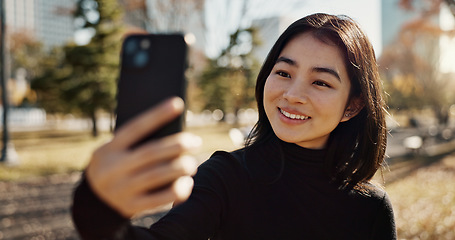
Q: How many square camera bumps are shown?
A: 1